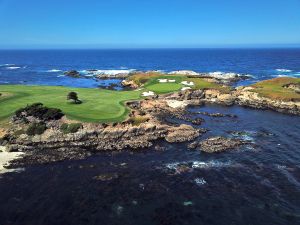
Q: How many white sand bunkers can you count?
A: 5